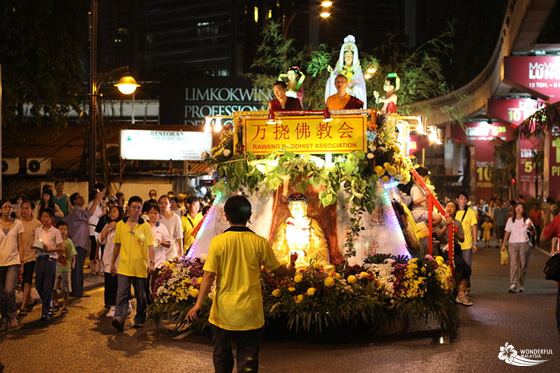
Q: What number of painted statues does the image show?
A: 4